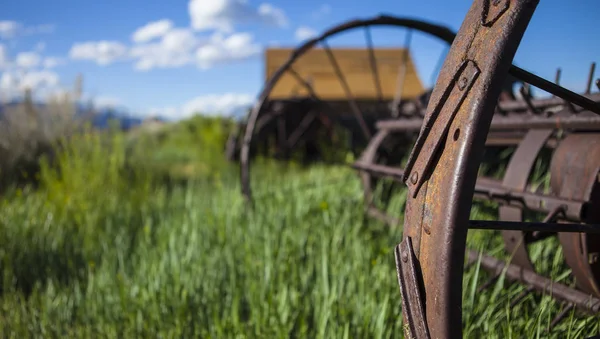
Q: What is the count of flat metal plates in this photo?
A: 3